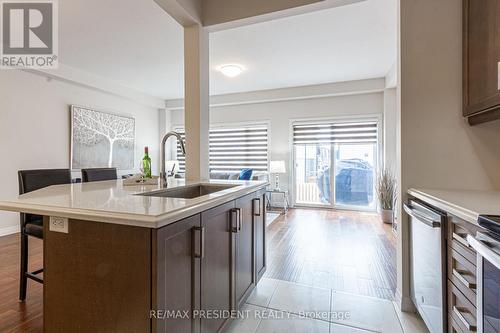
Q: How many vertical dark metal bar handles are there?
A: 4